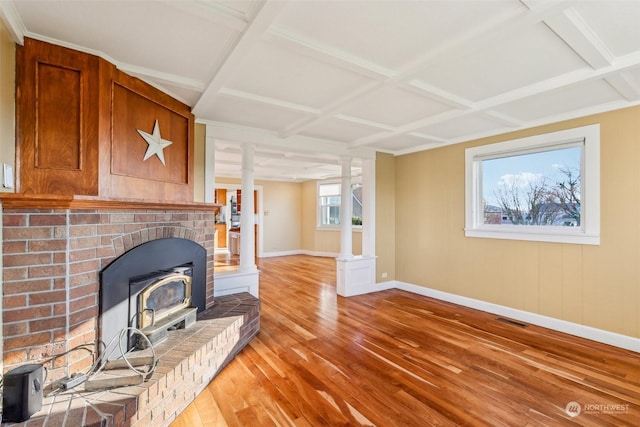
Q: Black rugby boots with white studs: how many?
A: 0